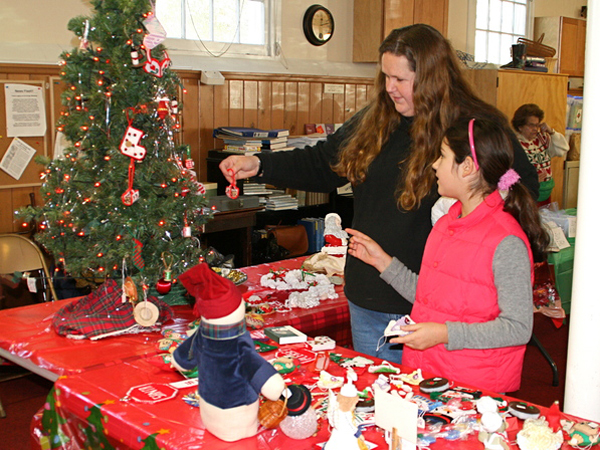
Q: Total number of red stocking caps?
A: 1